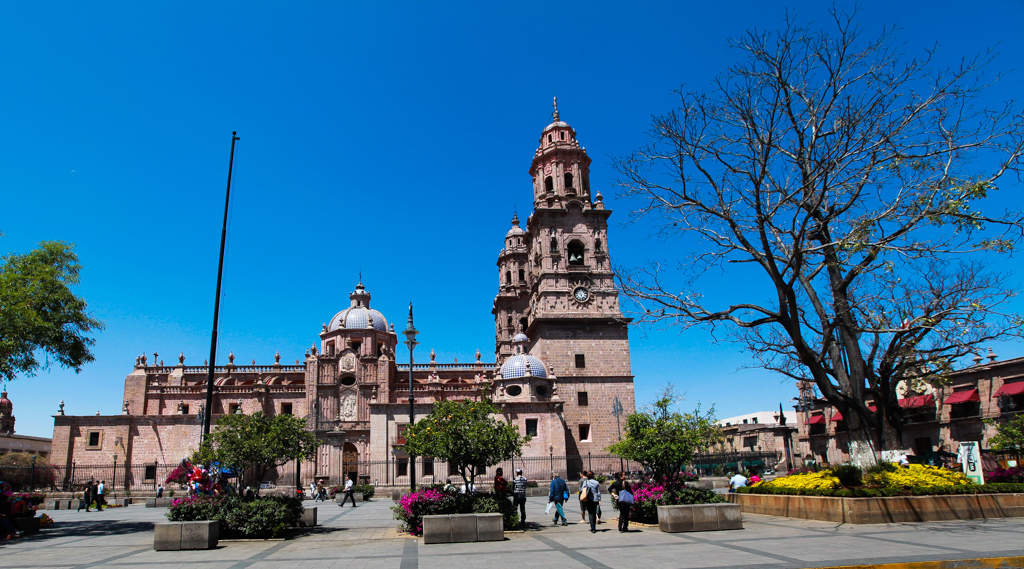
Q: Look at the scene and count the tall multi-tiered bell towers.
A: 2